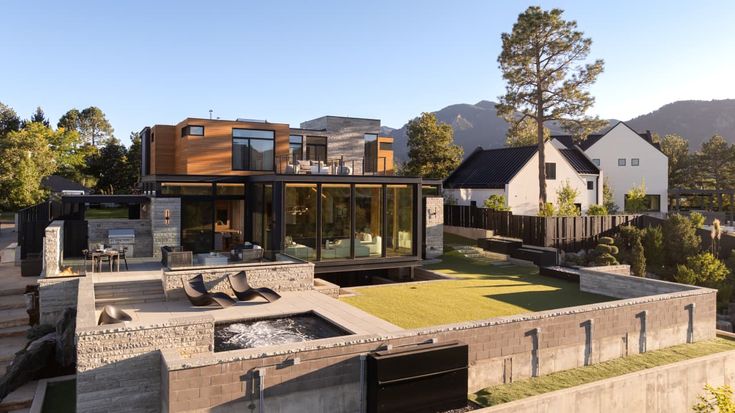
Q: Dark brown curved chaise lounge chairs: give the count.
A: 2